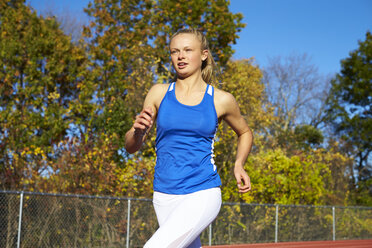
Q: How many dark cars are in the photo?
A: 0